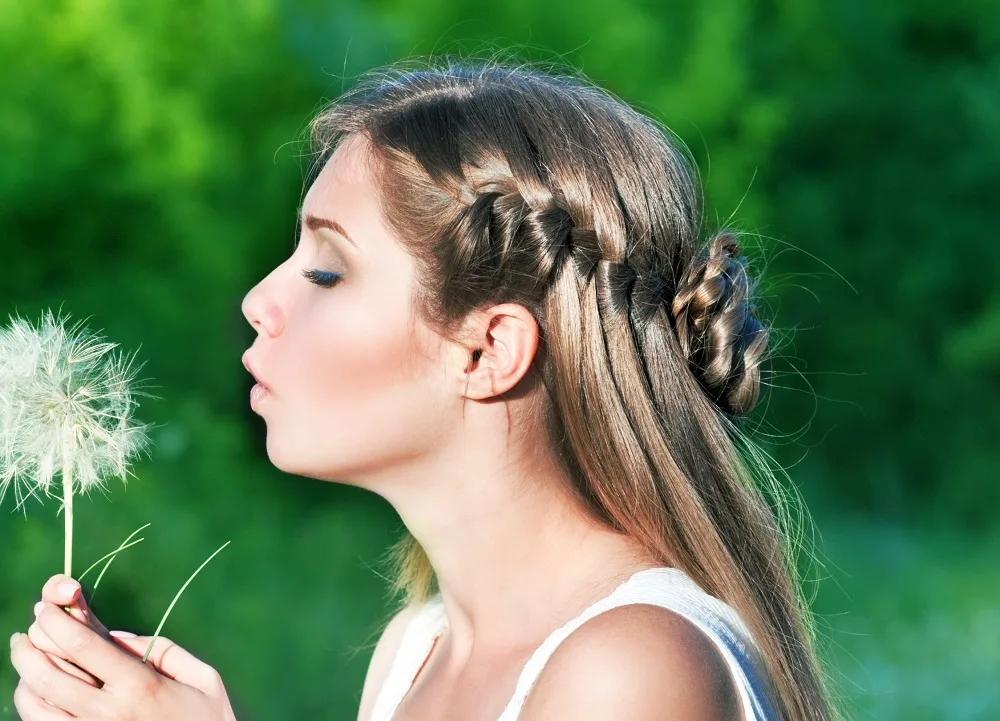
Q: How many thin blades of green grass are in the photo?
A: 3